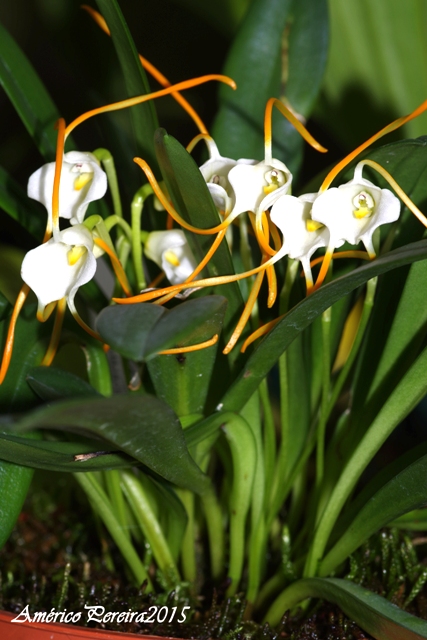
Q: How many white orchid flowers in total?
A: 7